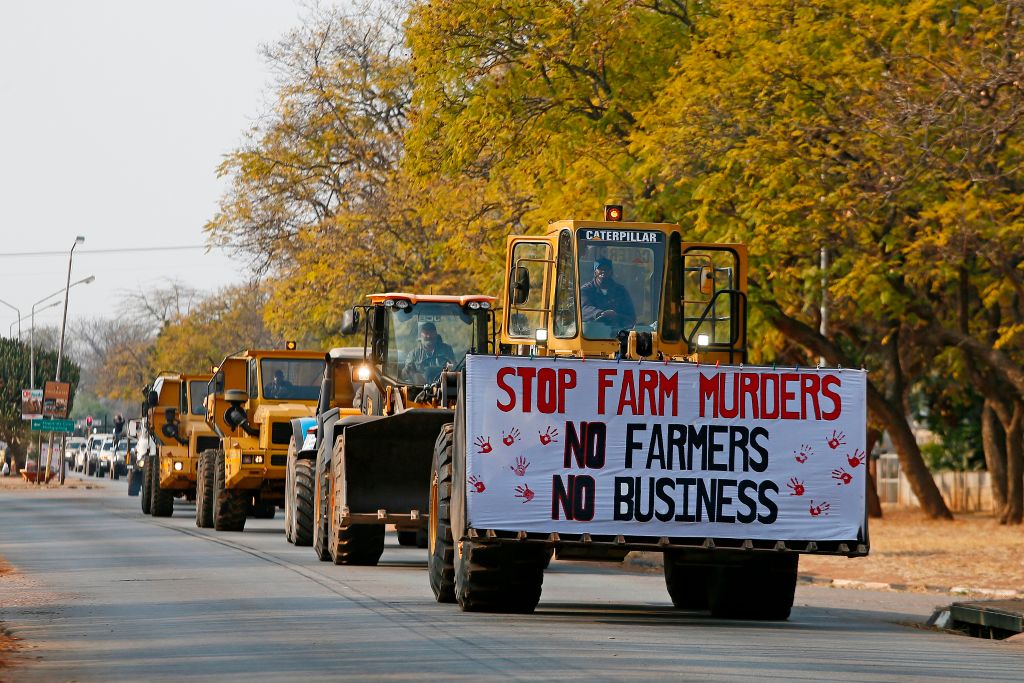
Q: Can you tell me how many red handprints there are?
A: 12